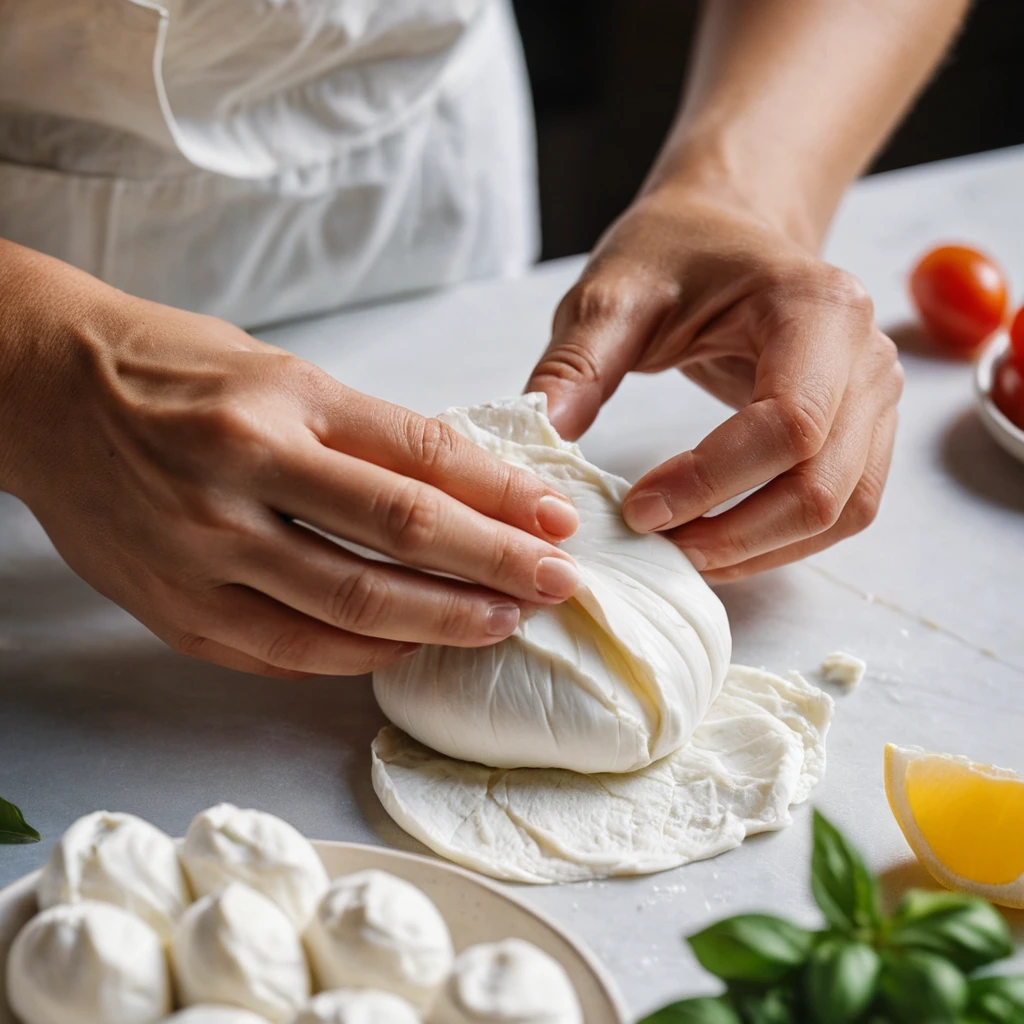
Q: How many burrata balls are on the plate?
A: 8